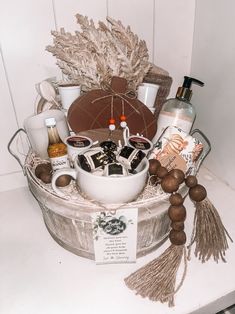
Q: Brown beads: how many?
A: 13